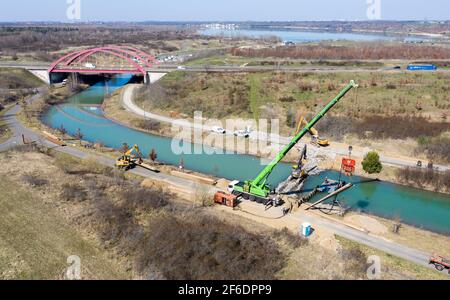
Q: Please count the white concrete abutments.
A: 2